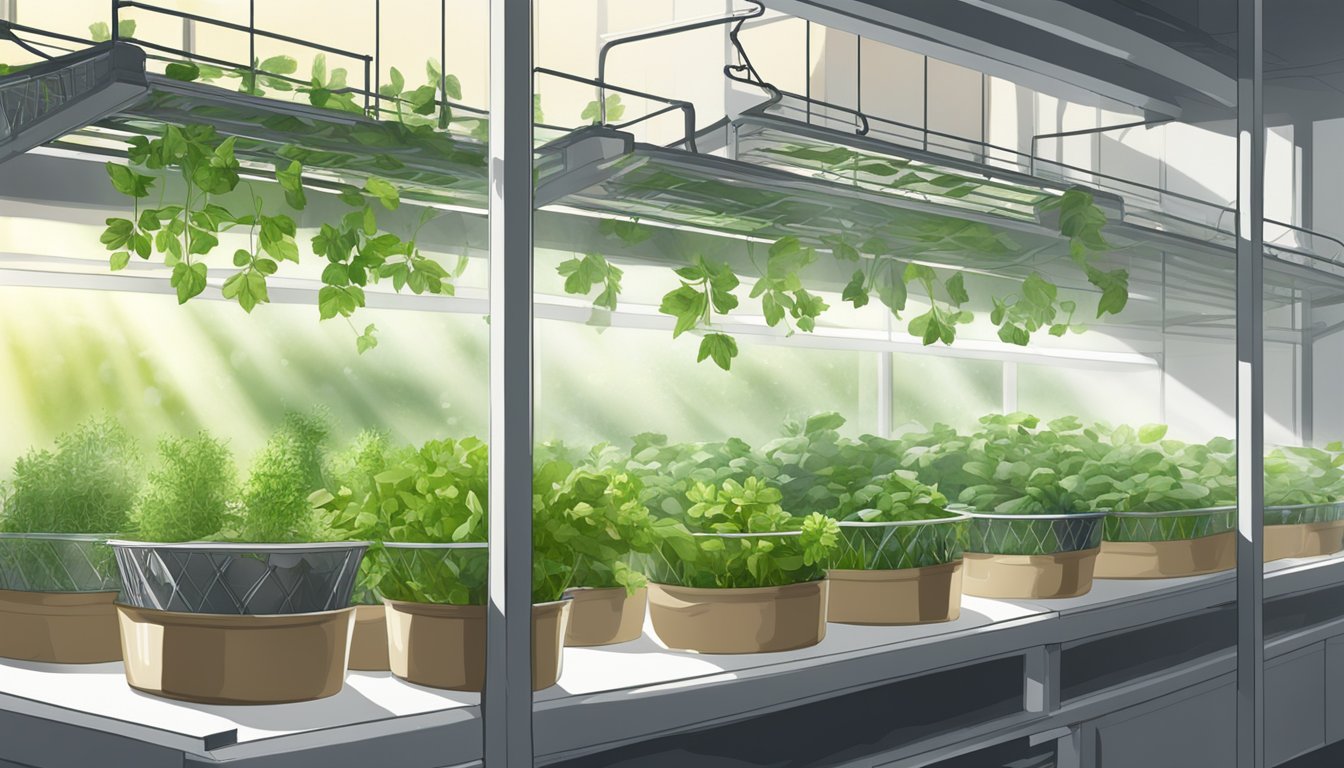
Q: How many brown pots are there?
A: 10